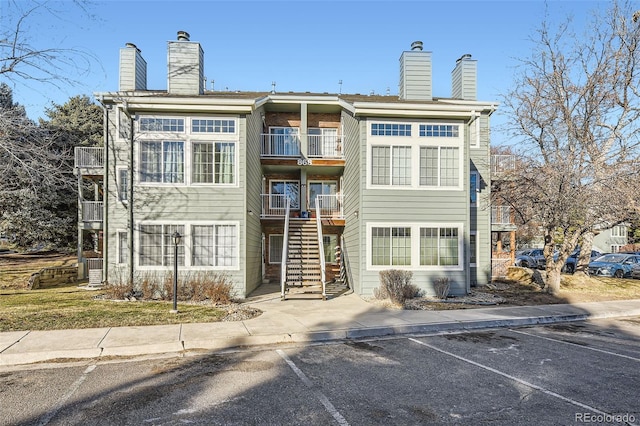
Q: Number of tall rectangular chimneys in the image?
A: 4